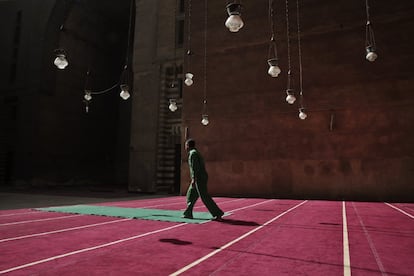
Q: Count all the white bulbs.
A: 11